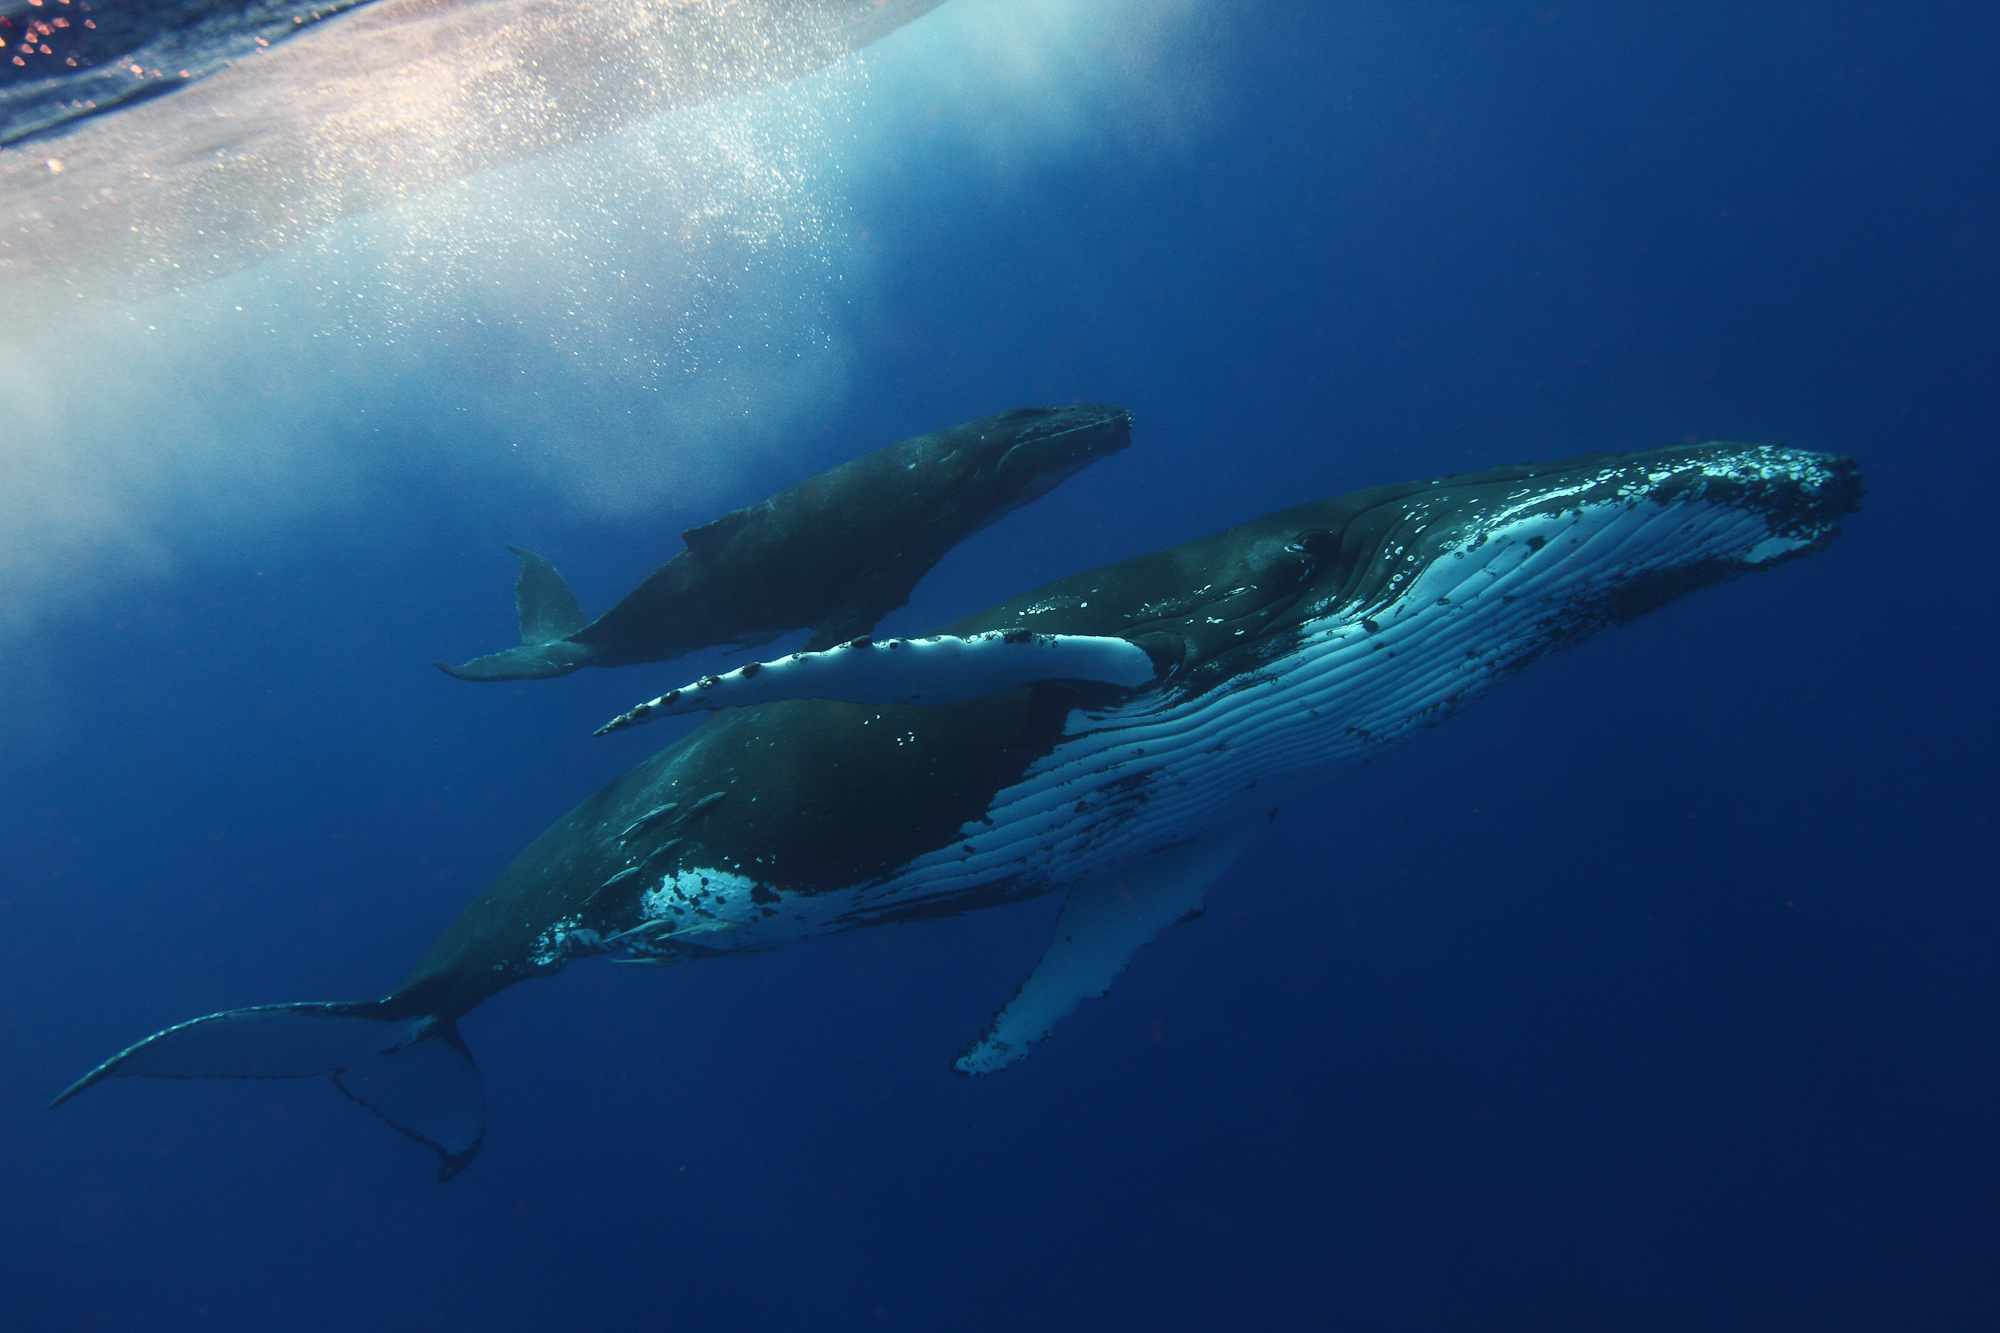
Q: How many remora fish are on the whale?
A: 7